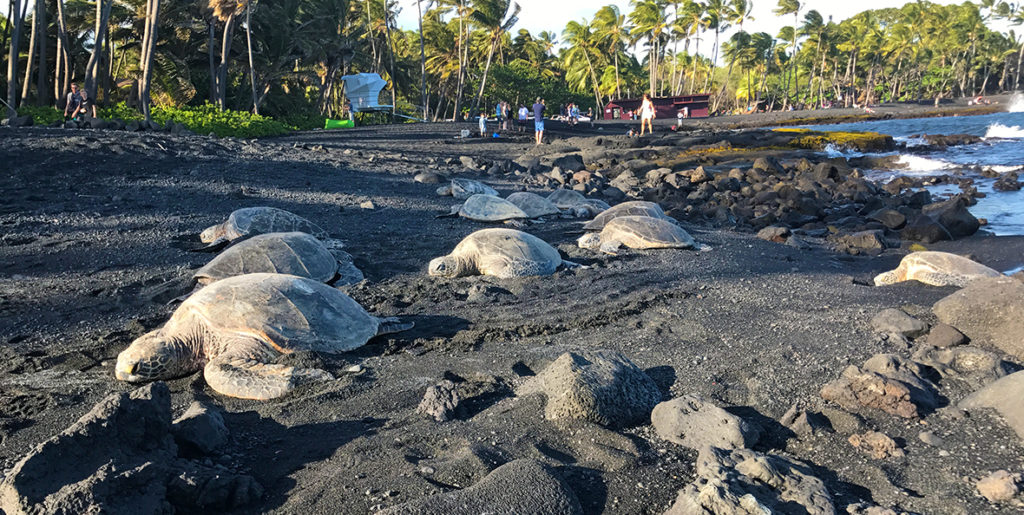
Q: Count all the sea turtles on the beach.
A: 12